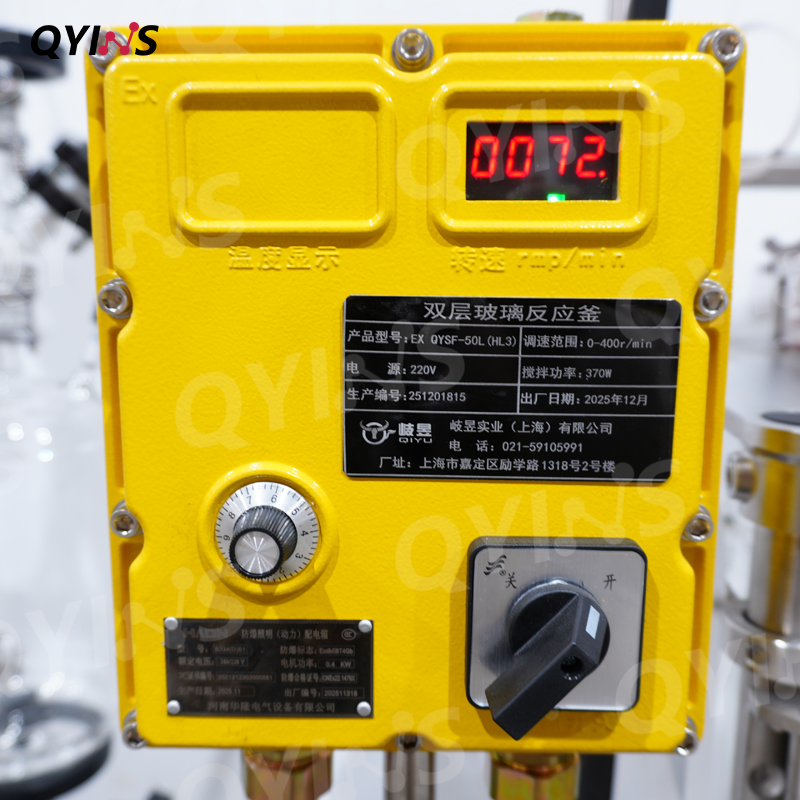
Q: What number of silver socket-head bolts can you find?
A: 10